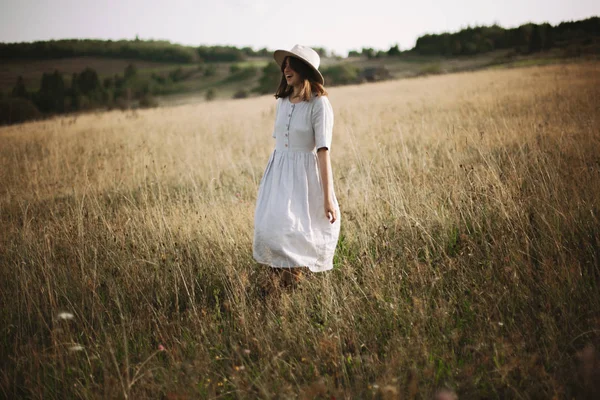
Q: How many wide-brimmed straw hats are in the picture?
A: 1